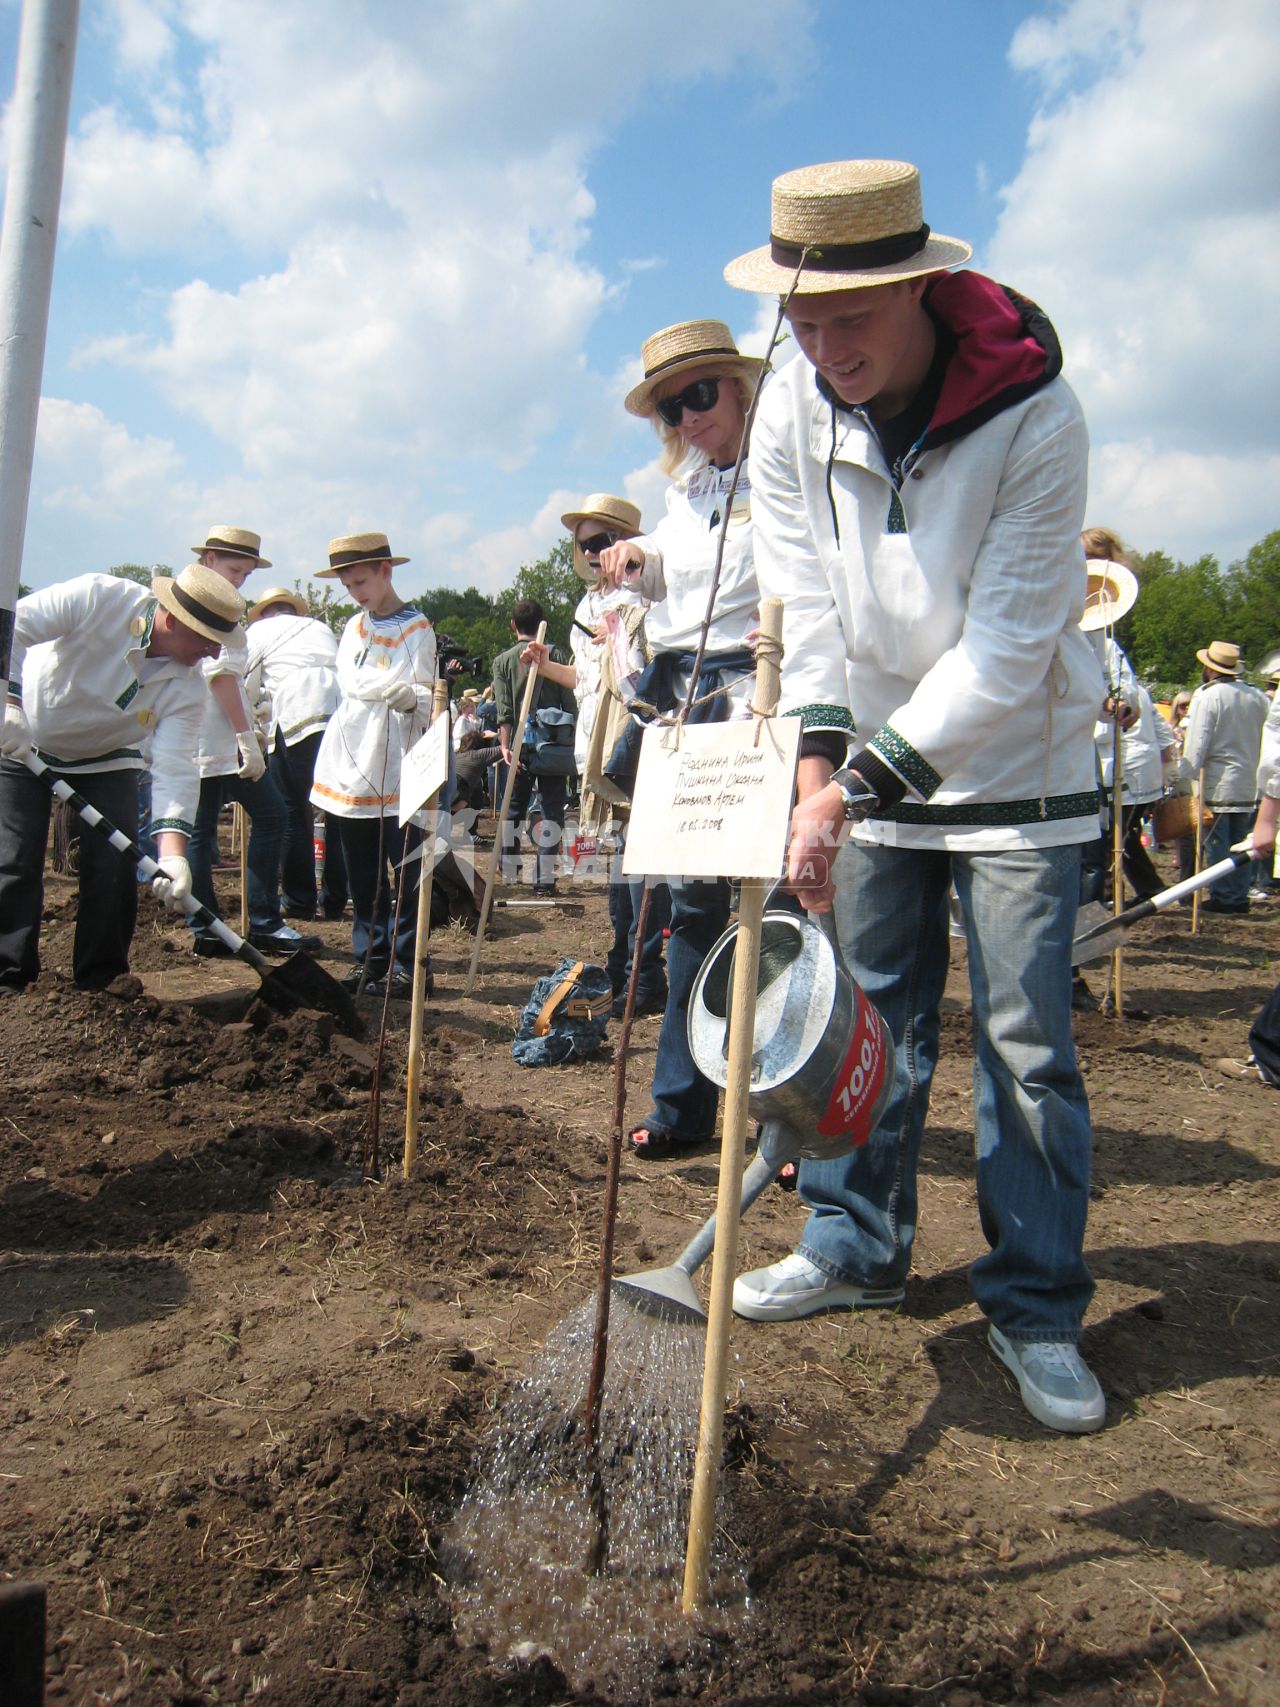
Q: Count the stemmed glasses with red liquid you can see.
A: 0